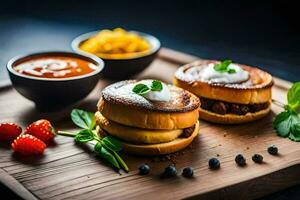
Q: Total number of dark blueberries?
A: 7